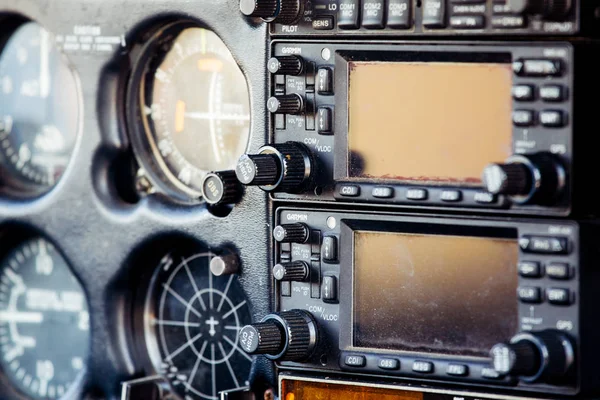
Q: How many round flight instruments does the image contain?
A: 4